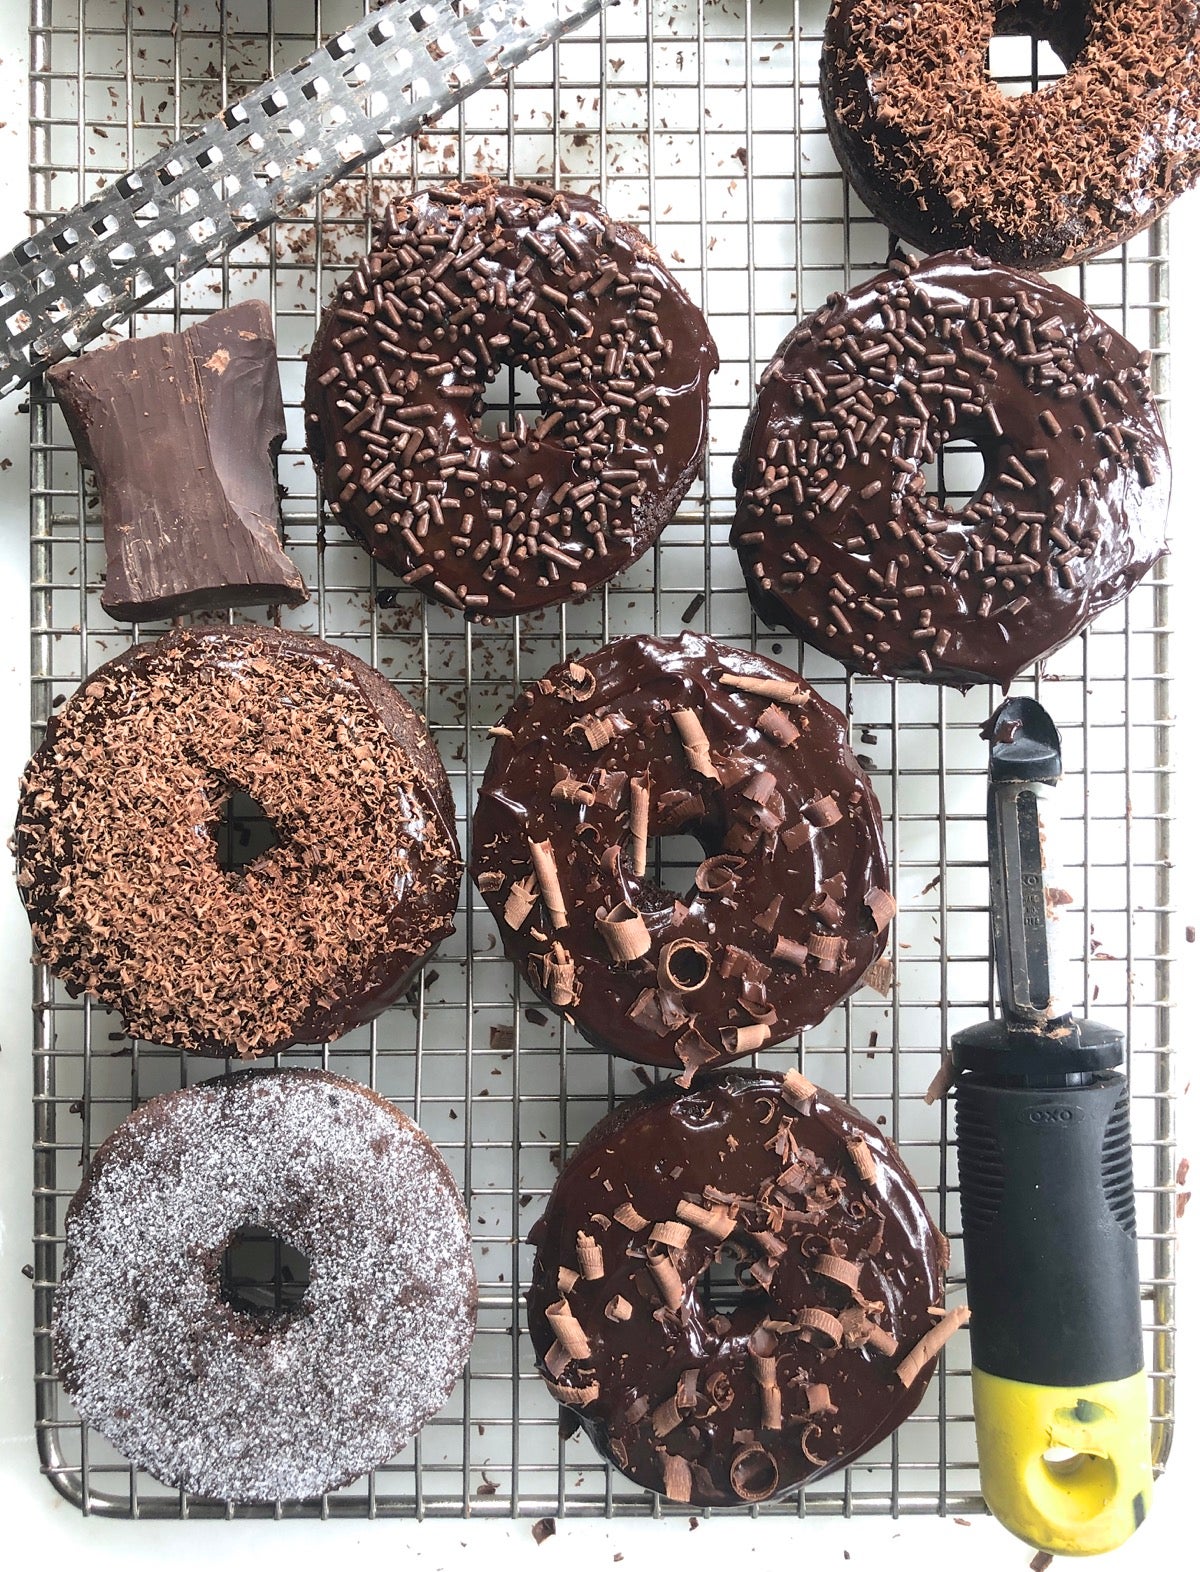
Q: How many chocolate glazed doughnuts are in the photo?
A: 6